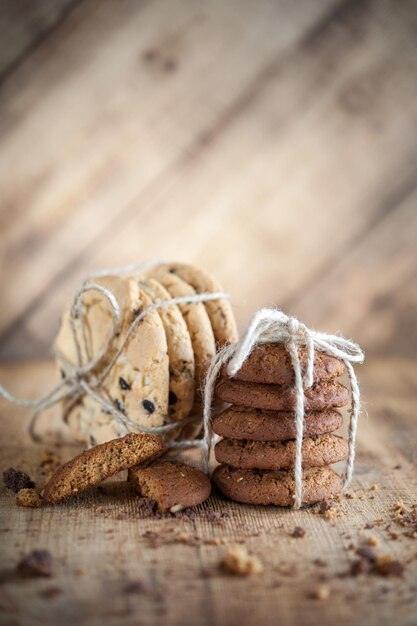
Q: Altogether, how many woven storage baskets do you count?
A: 0